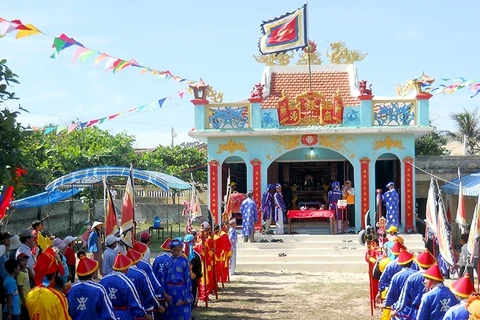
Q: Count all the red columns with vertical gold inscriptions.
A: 4